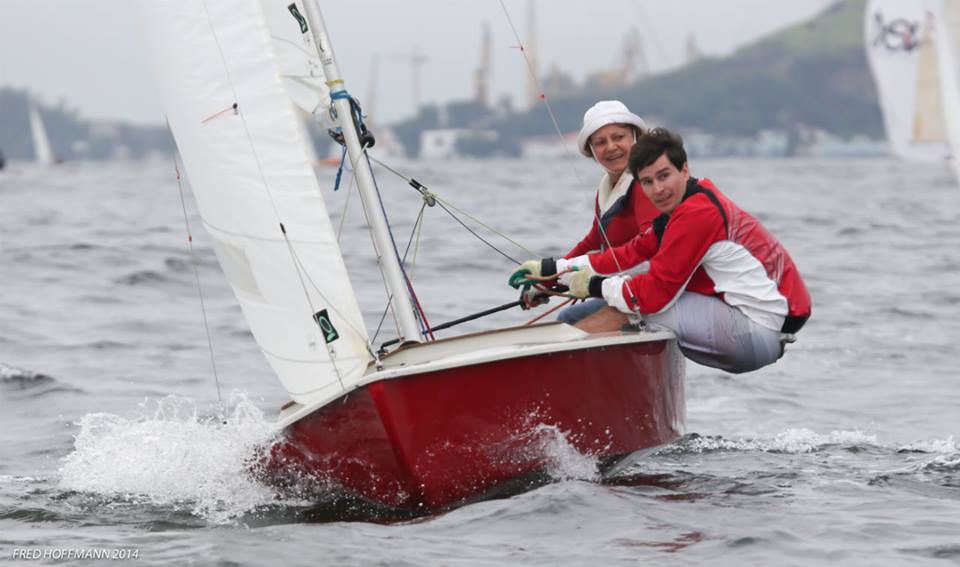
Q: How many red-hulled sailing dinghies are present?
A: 1